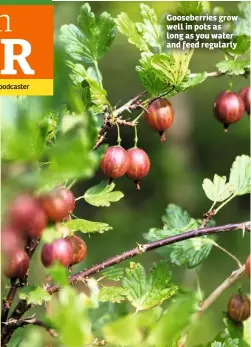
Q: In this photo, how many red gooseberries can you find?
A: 13